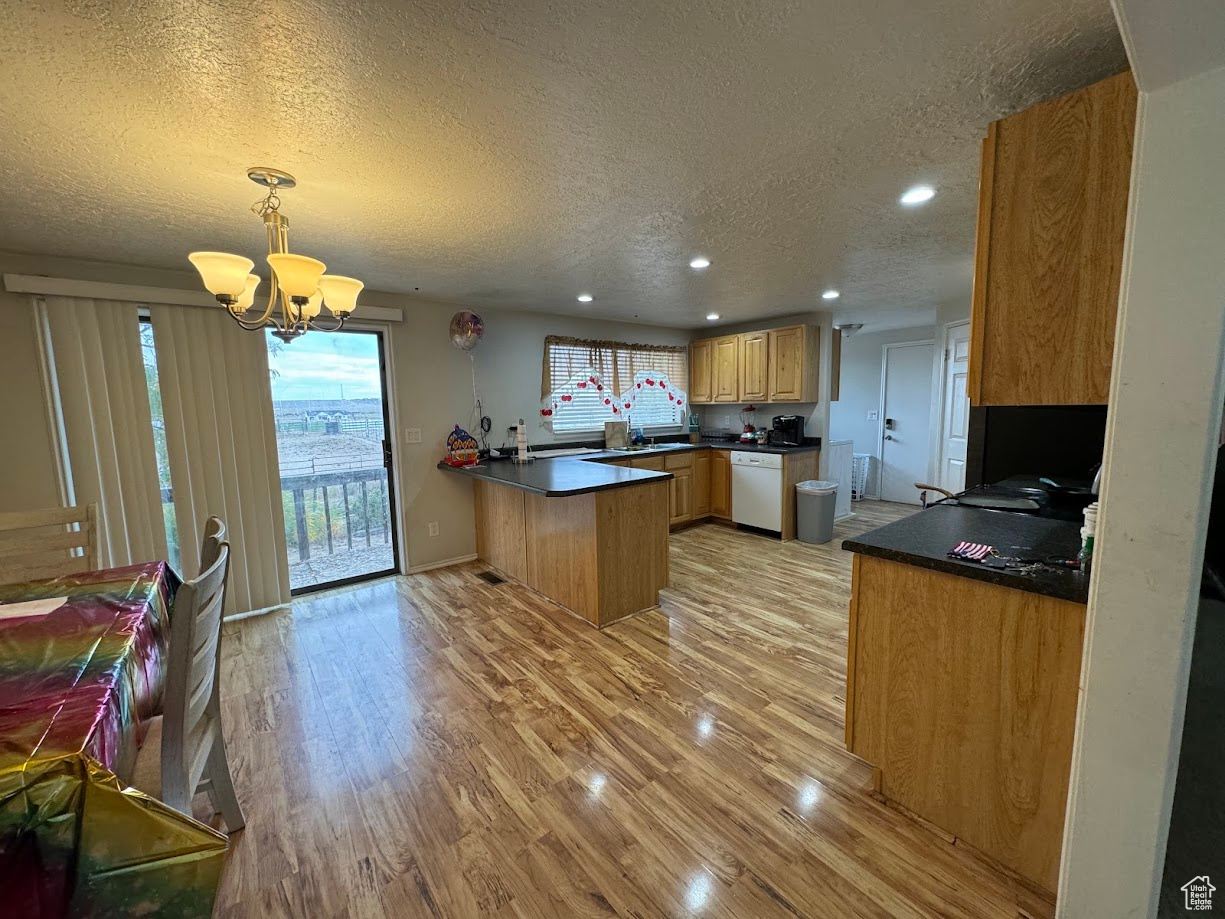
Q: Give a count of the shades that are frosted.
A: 5